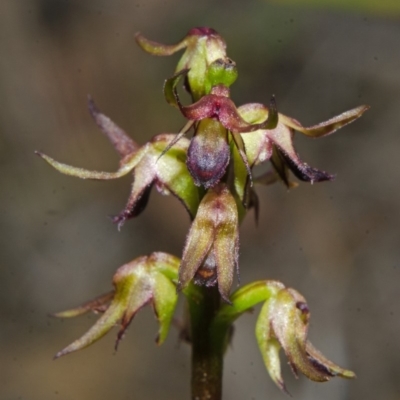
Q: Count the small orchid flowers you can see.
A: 7